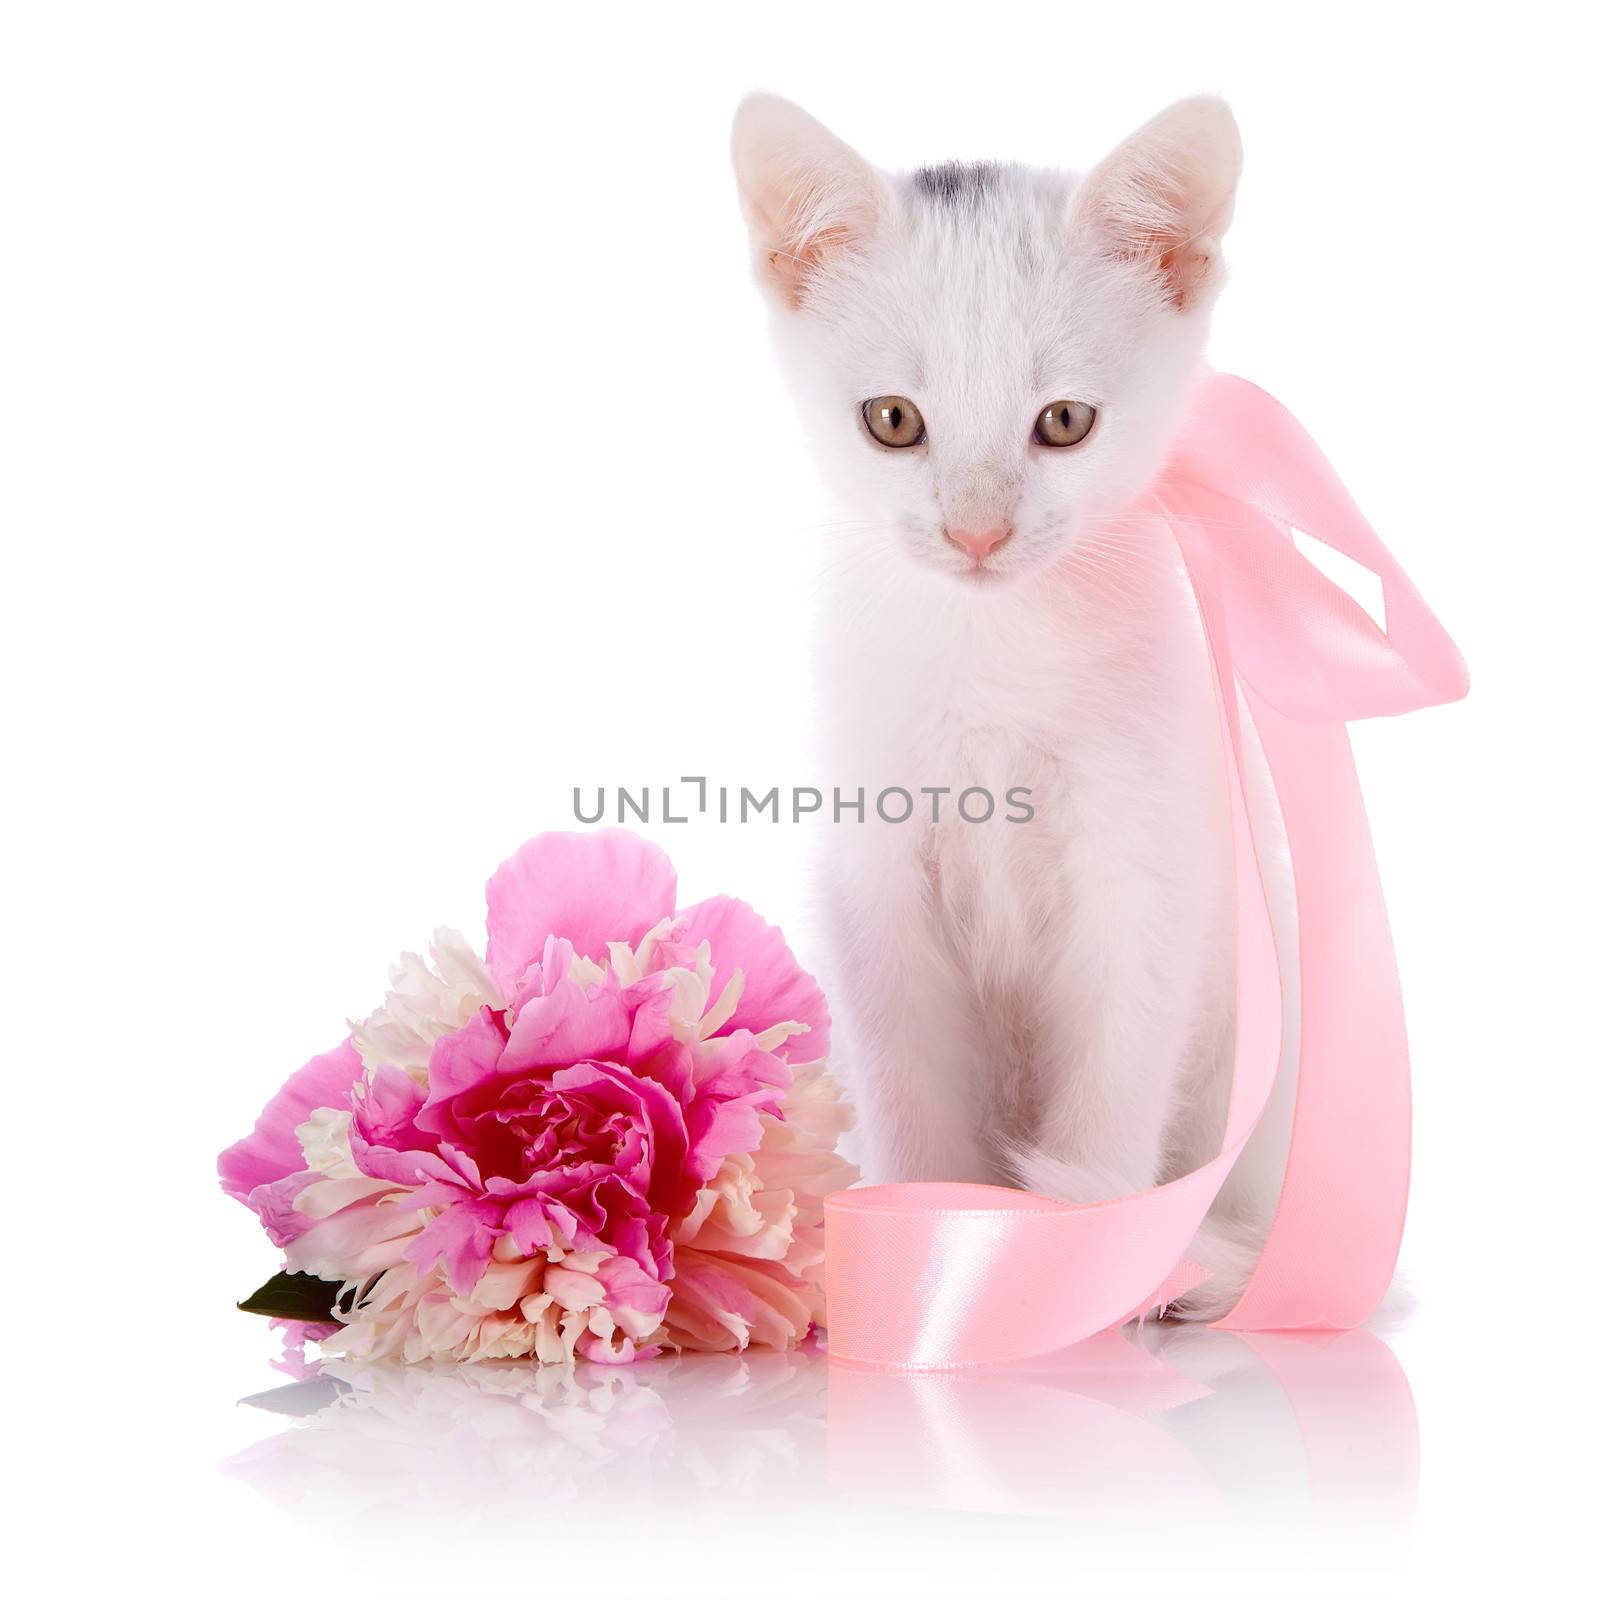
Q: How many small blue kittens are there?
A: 0